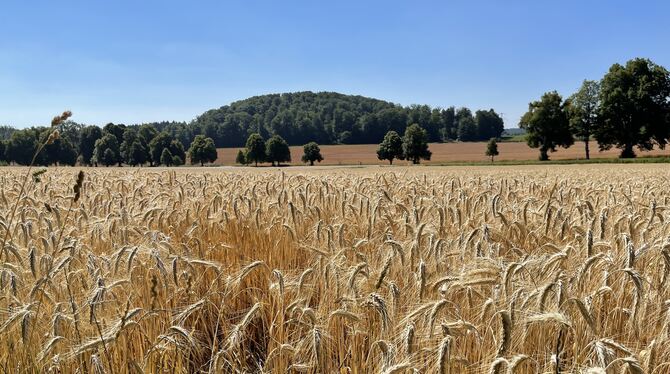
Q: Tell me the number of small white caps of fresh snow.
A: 0